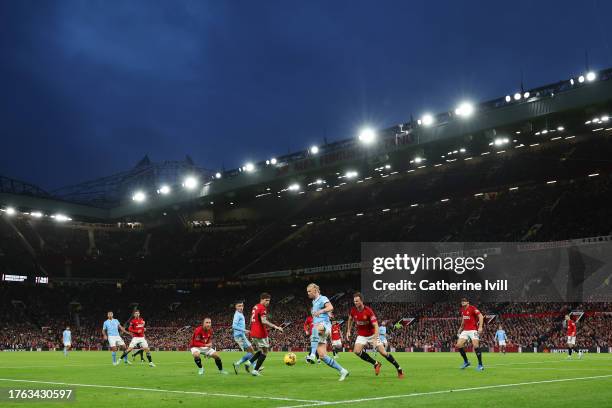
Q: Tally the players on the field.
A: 14